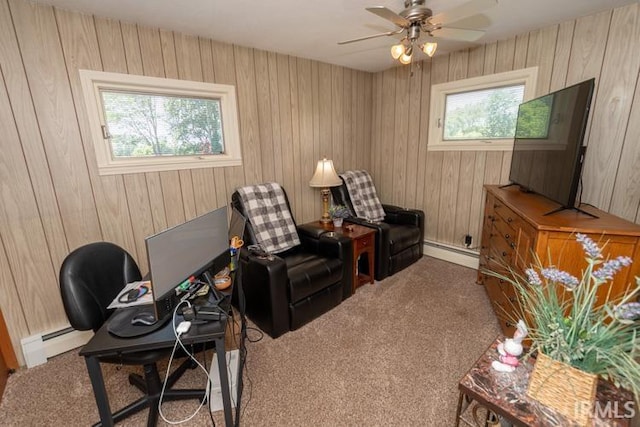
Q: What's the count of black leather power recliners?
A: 2